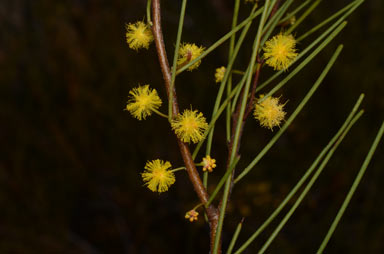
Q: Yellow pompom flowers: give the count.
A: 7